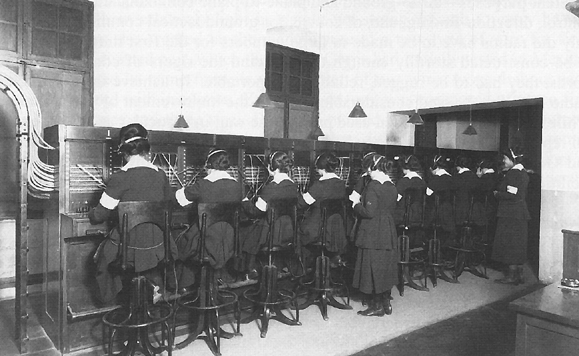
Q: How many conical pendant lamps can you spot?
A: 6